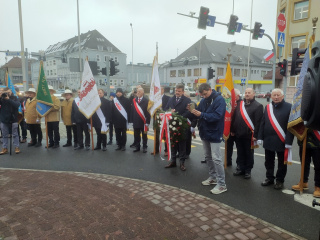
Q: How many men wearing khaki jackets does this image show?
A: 3